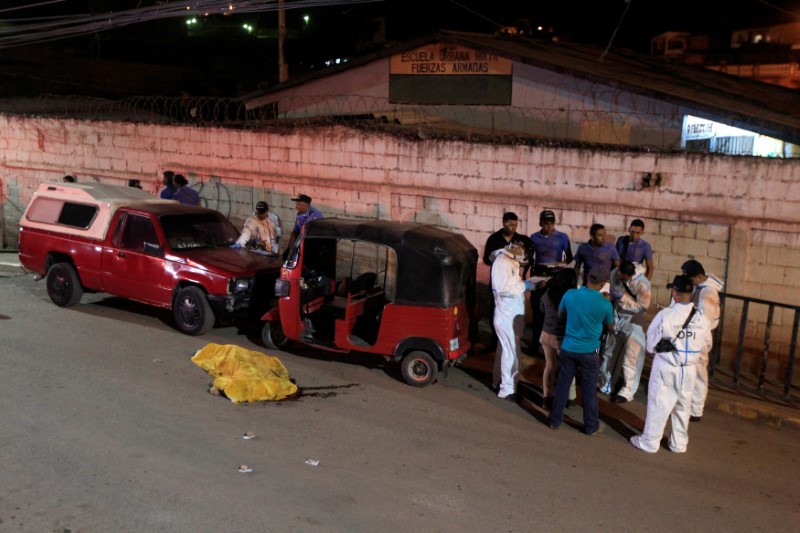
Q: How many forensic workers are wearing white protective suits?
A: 5